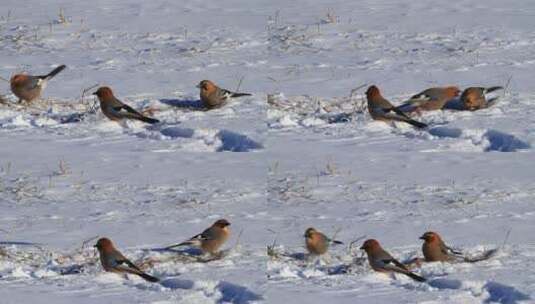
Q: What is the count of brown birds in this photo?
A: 11